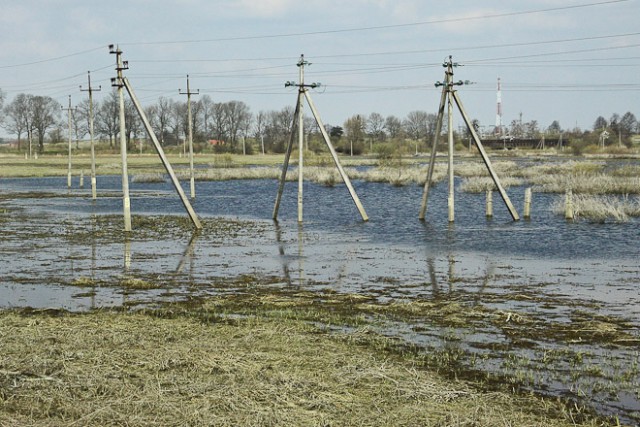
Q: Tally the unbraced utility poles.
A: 3